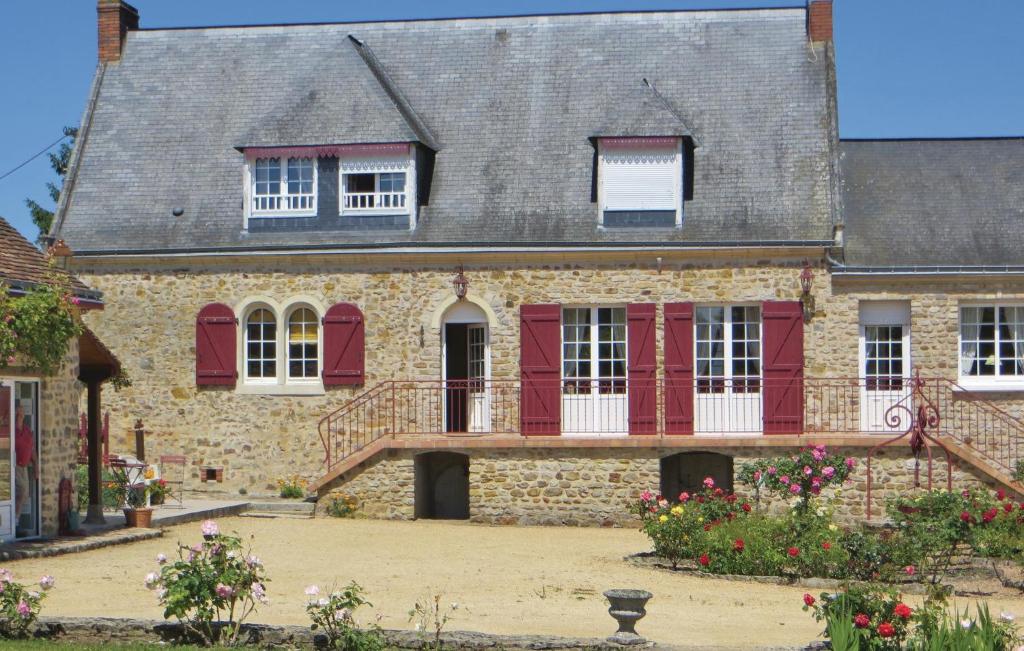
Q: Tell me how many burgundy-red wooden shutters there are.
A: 6